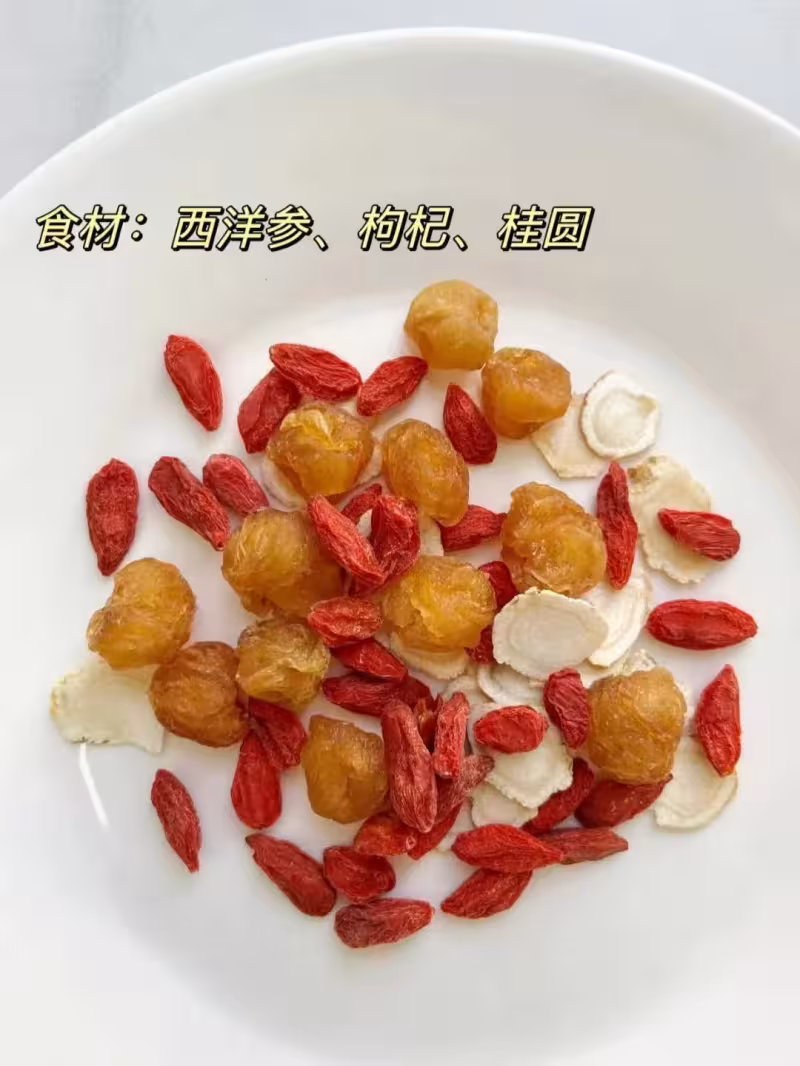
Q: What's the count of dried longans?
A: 12